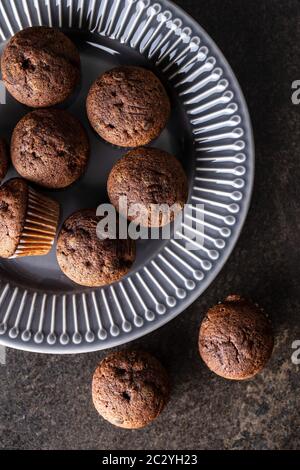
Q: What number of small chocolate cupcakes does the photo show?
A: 9